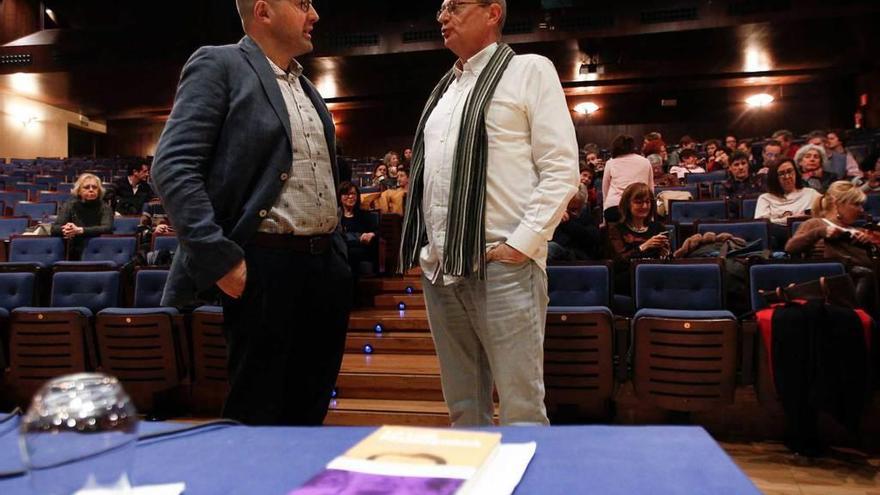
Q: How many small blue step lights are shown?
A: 5